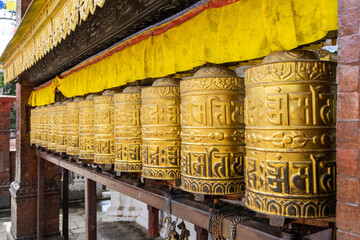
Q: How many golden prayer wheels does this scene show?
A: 12